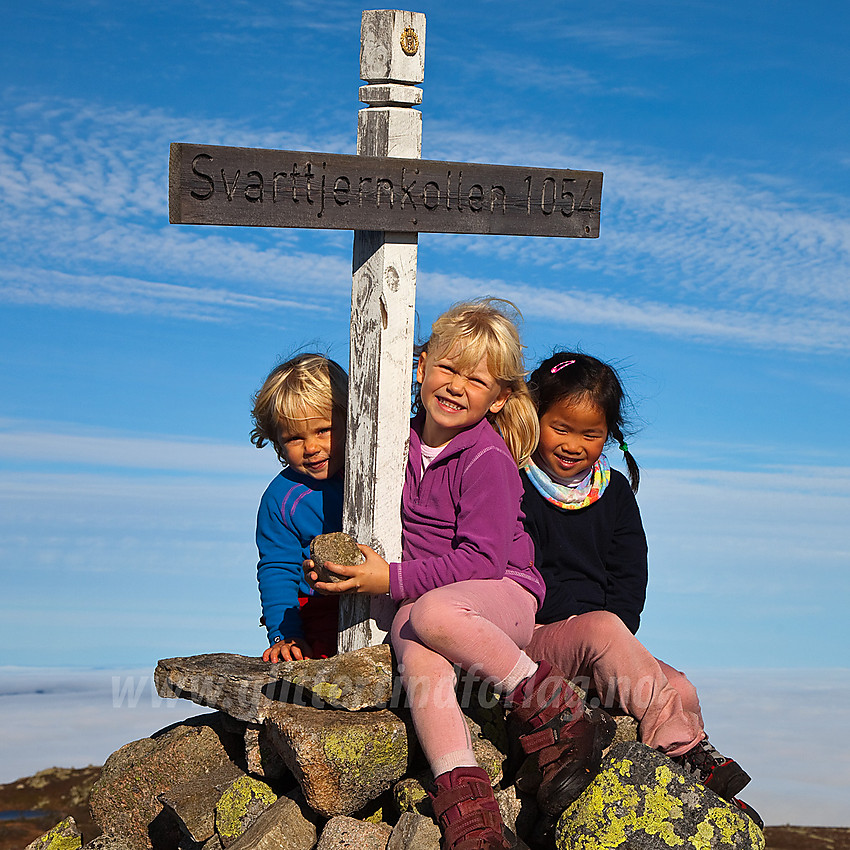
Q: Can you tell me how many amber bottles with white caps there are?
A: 0